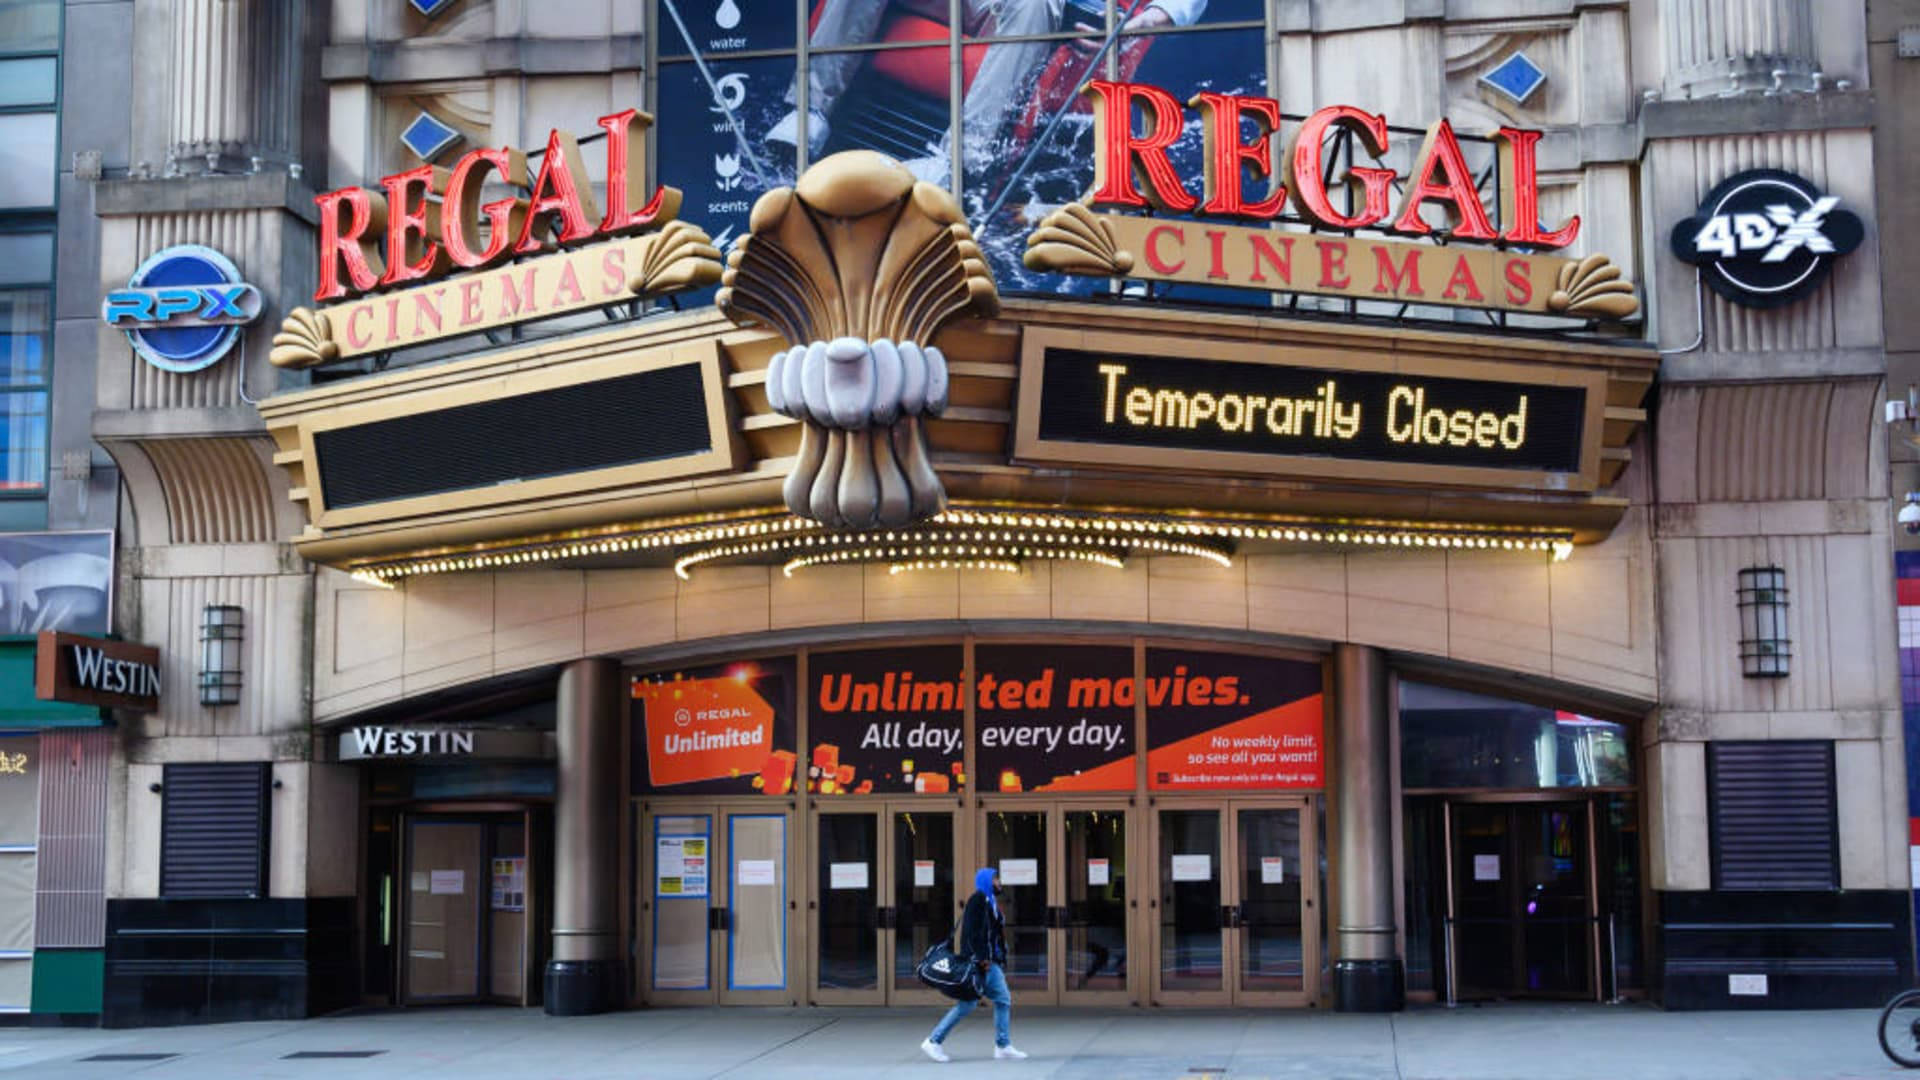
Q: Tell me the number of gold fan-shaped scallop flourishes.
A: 4